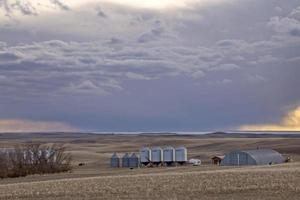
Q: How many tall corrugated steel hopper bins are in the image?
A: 4